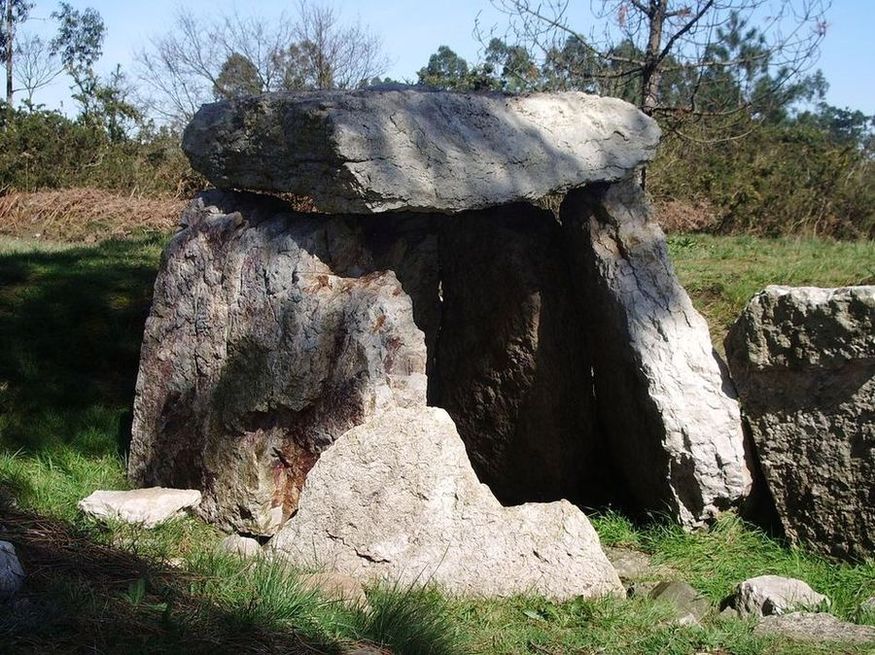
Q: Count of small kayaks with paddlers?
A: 0